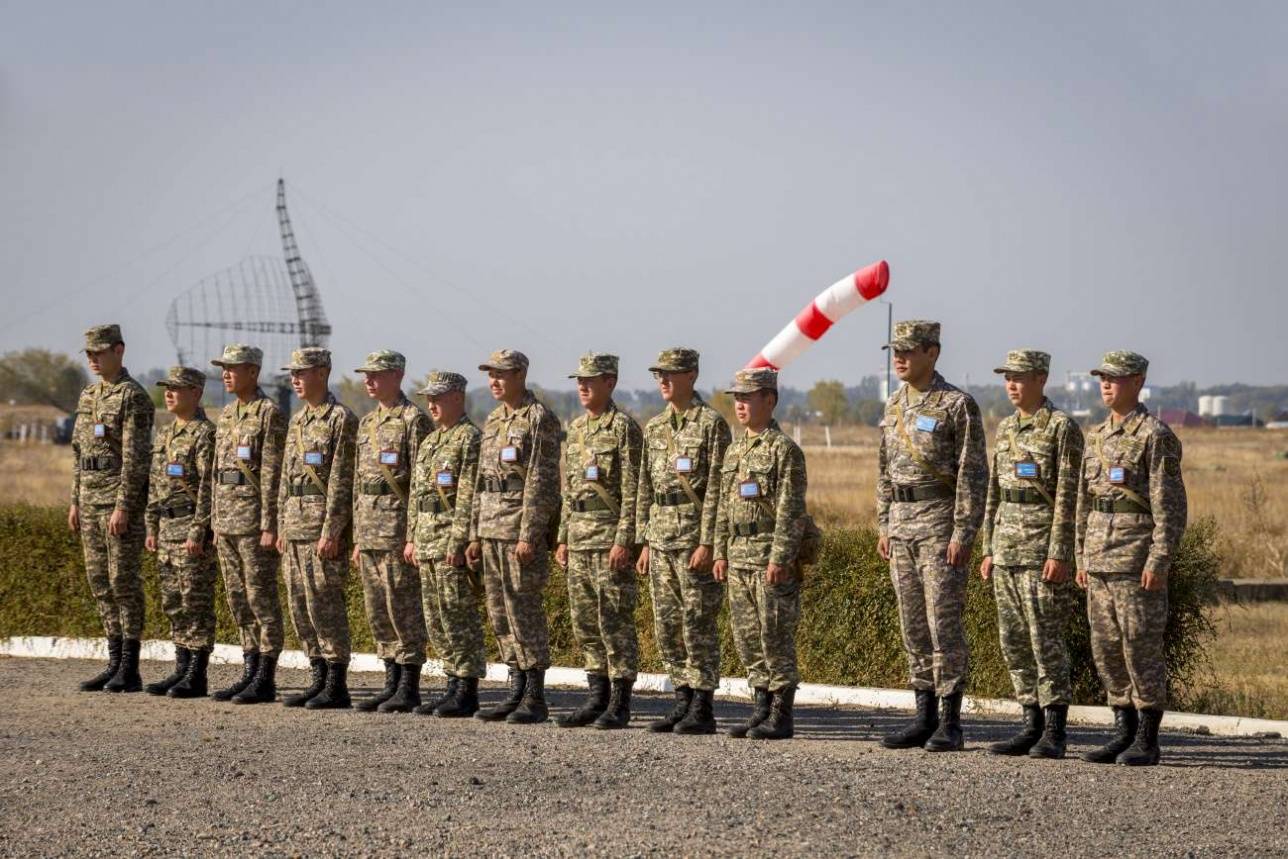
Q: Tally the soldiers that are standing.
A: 13